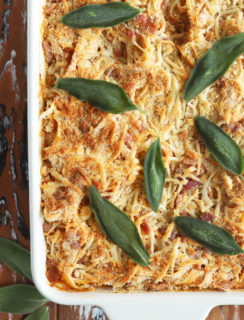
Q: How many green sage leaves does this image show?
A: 10